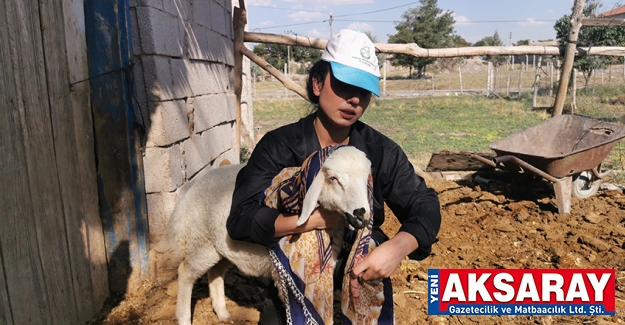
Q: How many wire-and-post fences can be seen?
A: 1